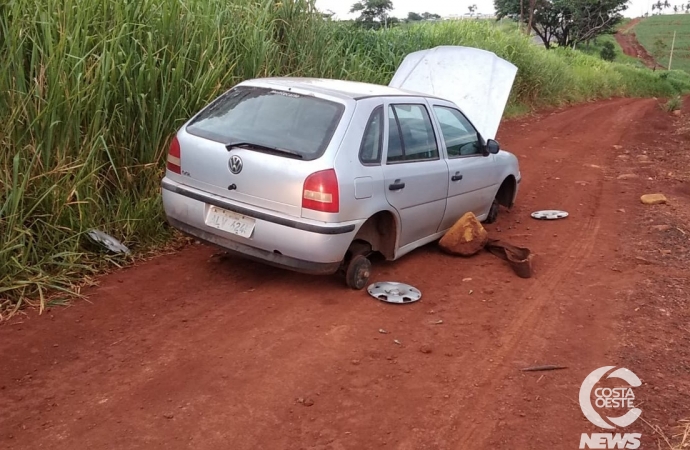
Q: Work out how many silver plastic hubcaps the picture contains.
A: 3